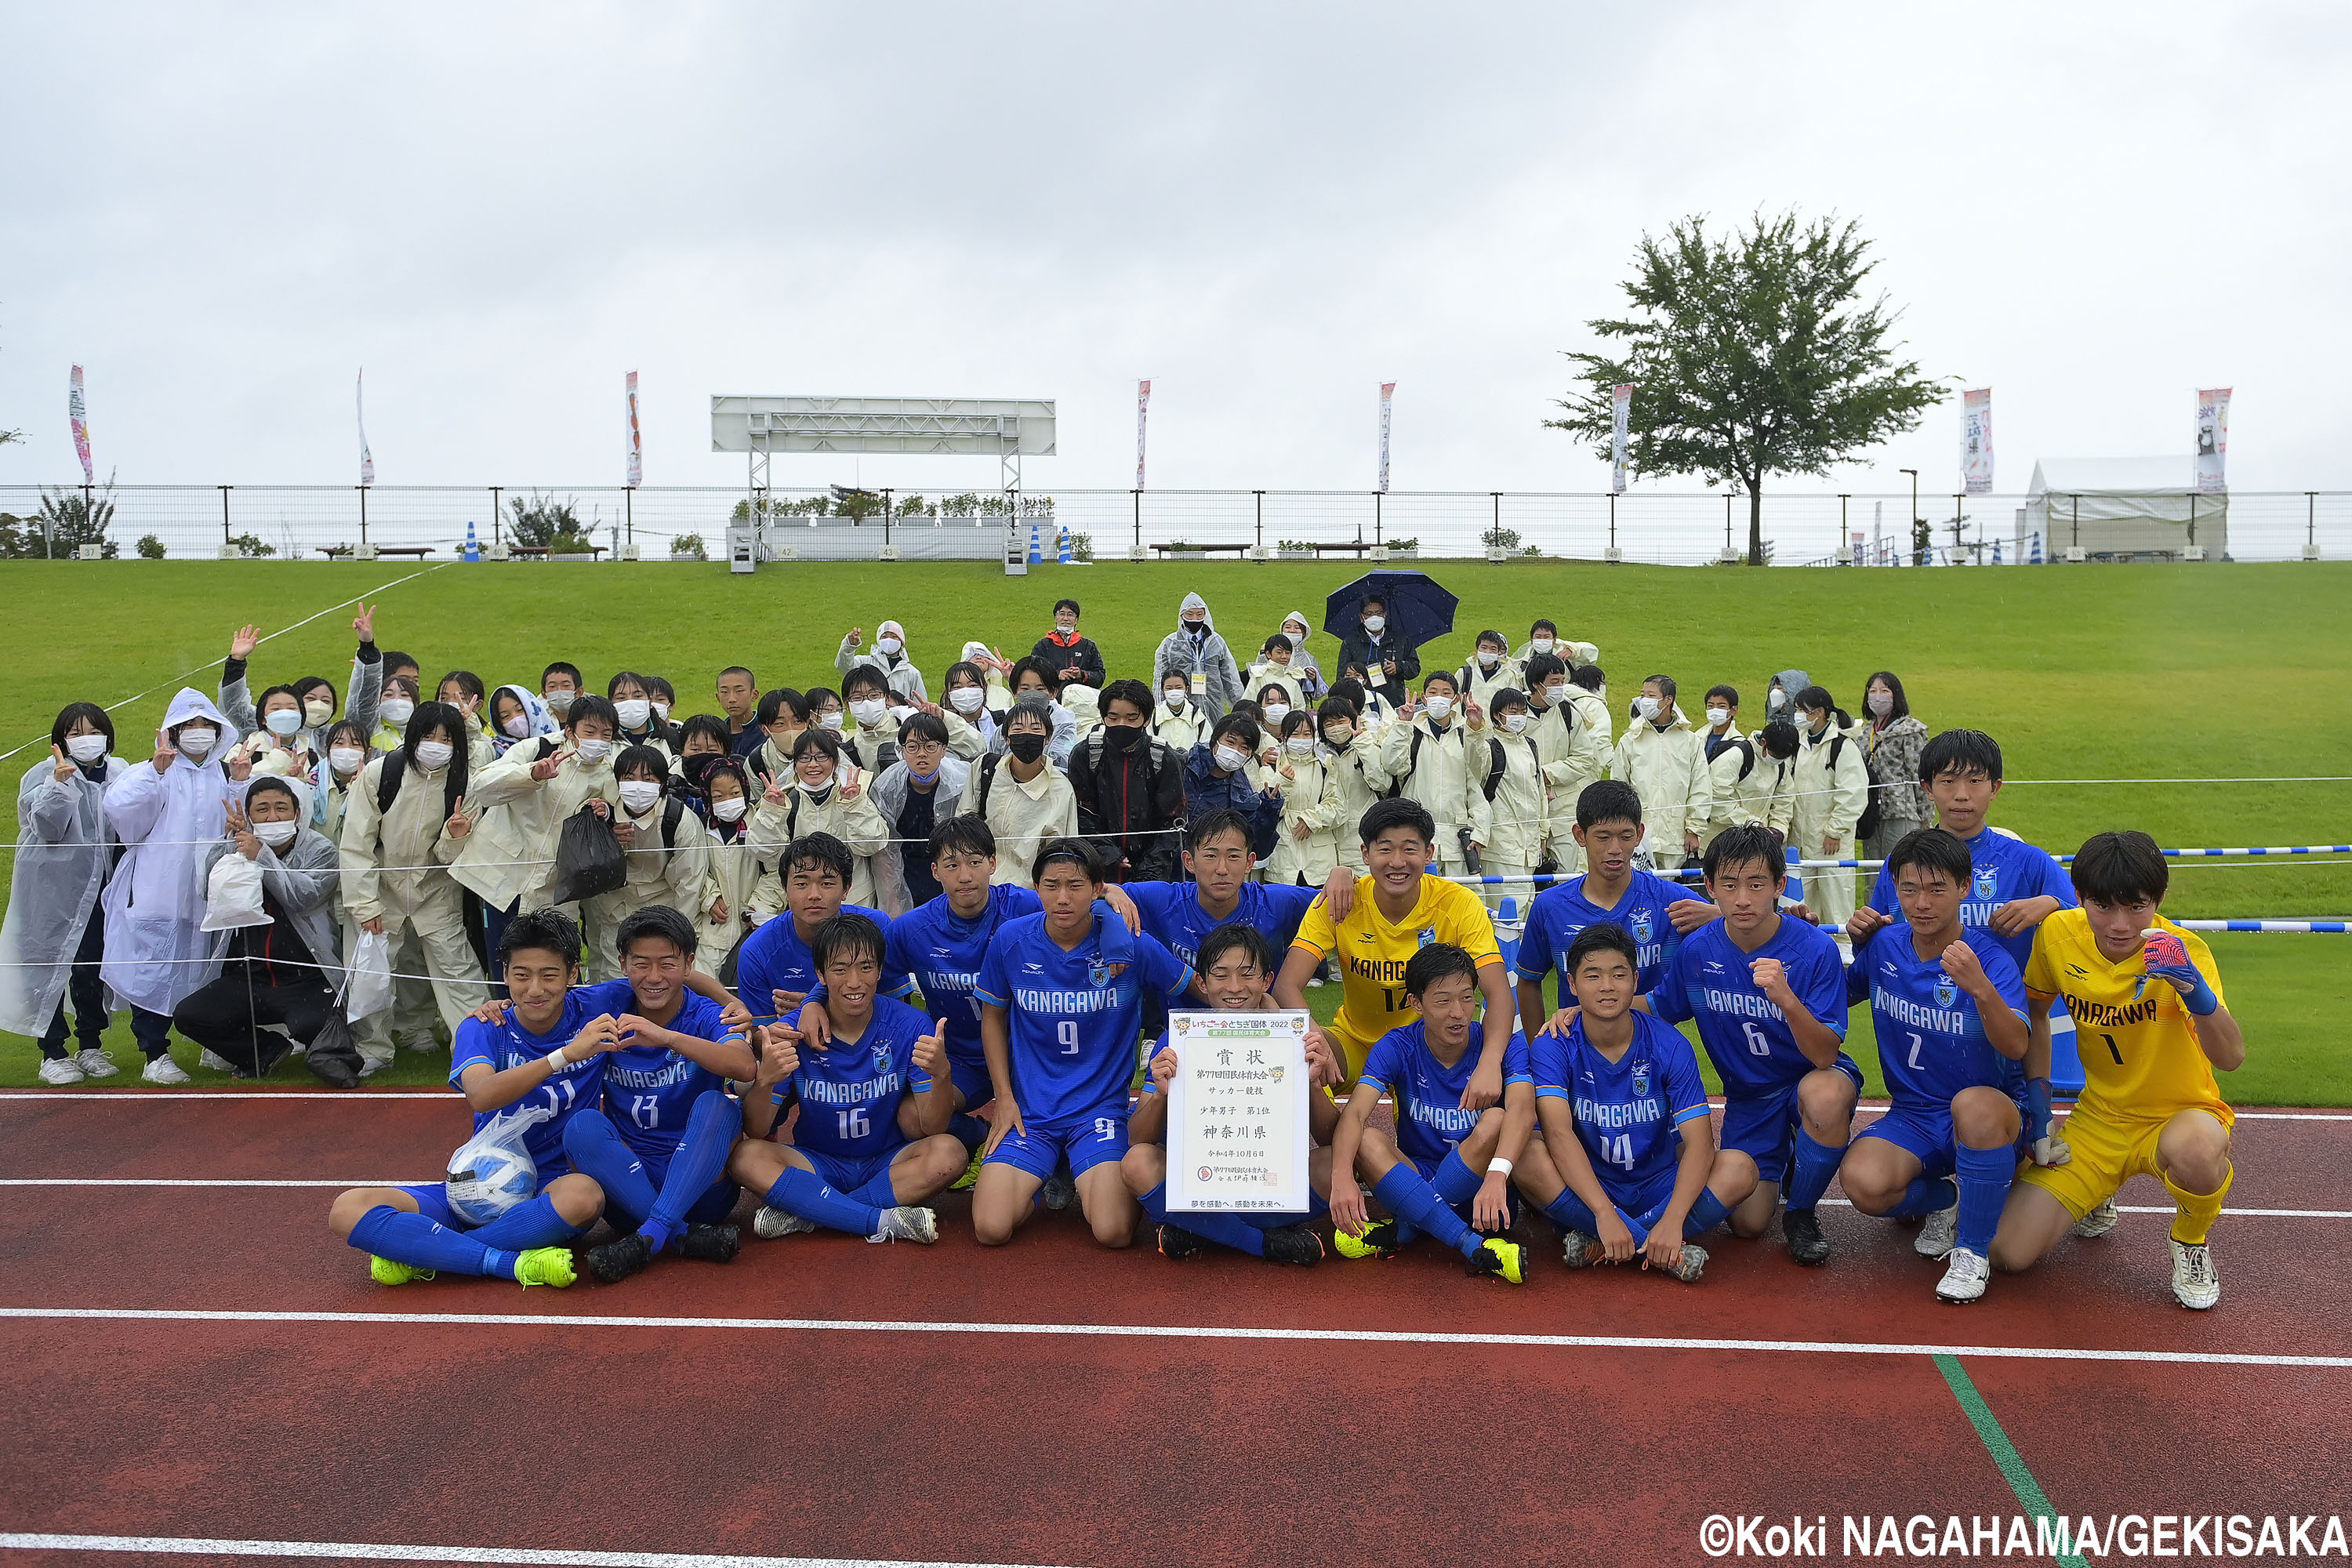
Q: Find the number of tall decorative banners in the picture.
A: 8